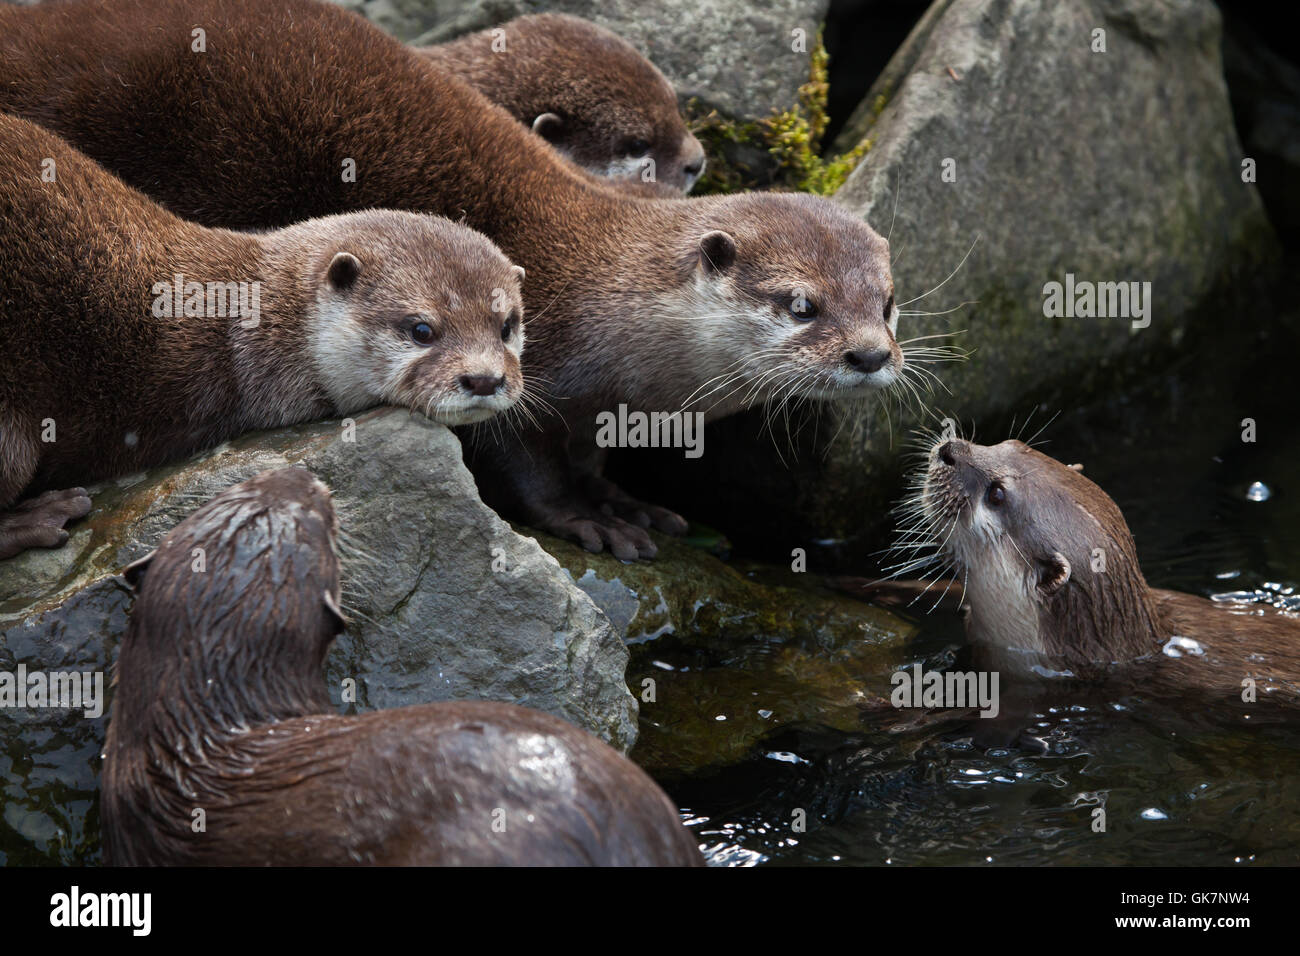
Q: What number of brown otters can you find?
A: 5